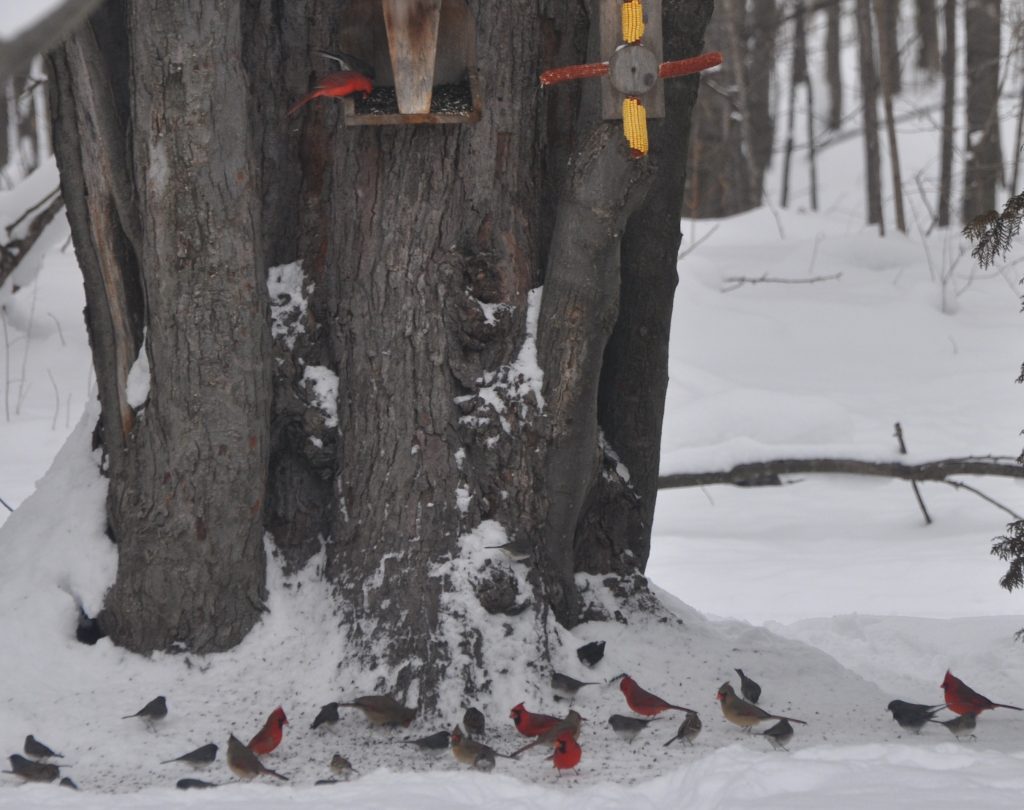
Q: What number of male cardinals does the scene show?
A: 6